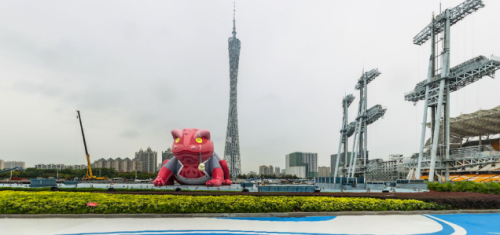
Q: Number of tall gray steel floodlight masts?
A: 3